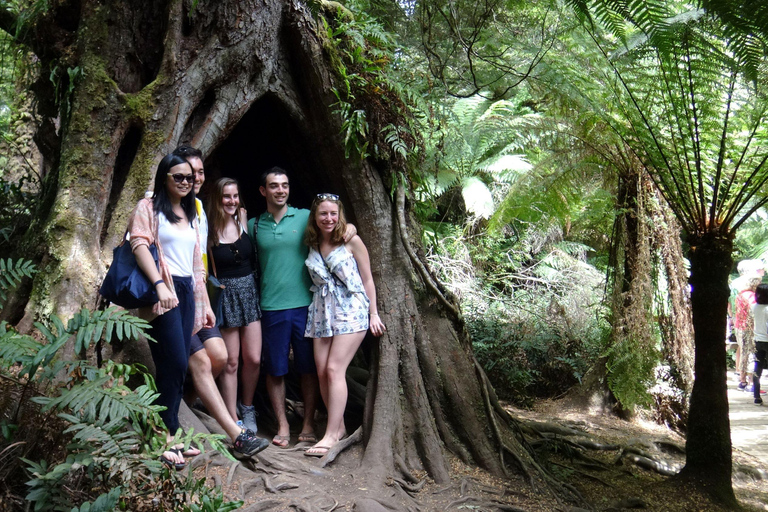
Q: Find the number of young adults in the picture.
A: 5